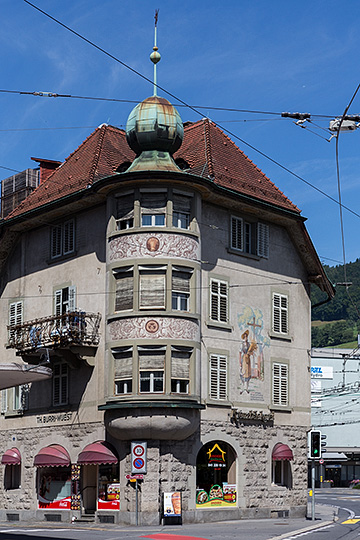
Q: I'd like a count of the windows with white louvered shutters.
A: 10